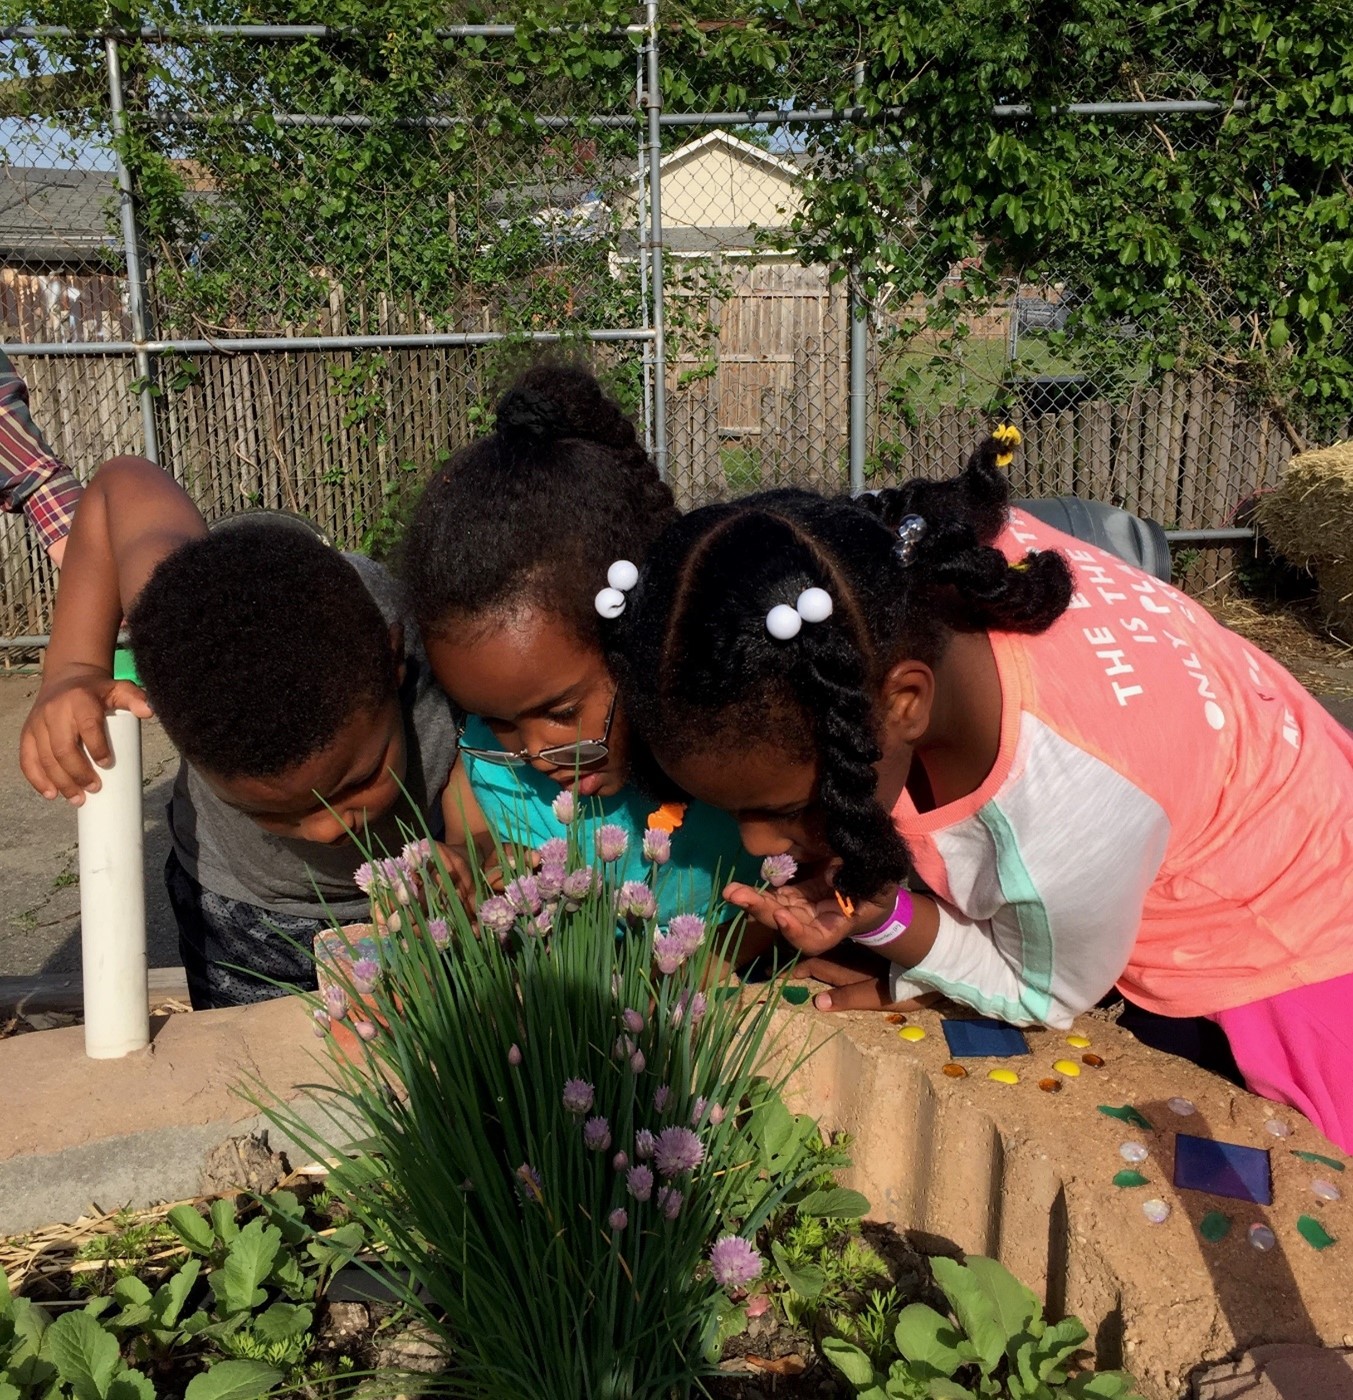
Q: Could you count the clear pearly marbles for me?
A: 6